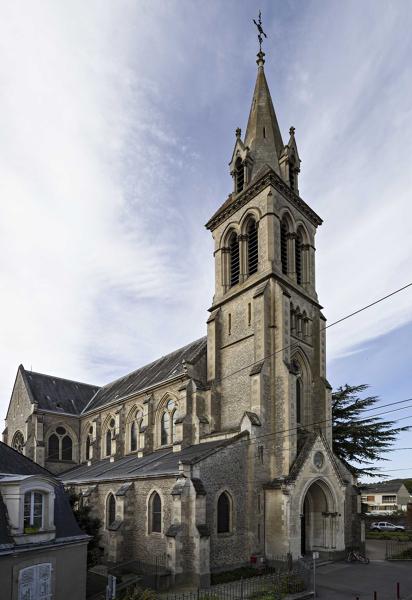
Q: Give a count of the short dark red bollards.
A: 3